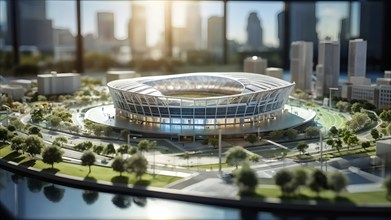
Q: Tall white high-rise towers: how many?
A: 3